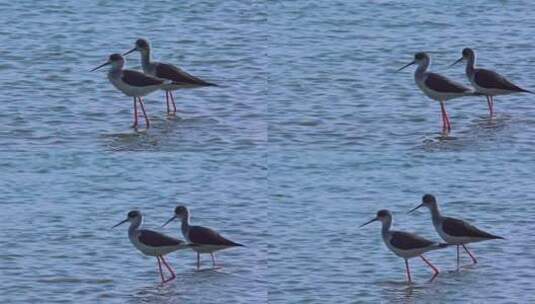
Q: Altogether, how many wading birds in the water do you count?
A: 8